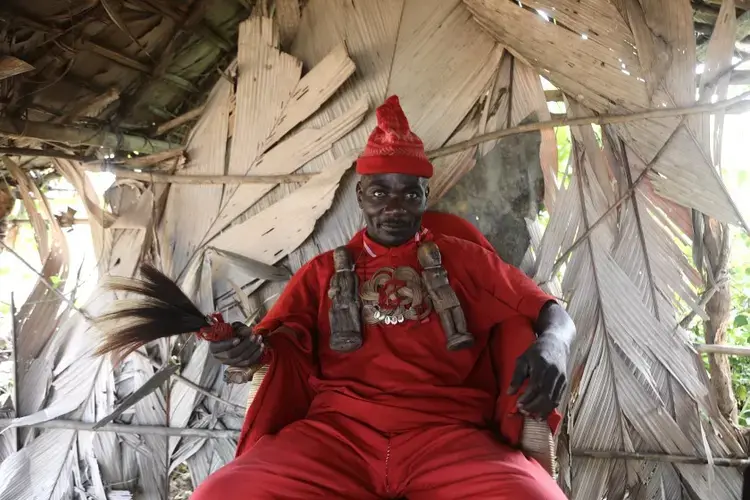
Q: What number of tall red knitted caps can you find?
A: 1